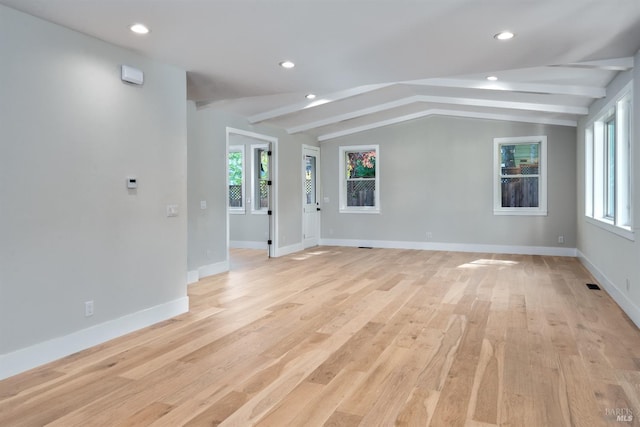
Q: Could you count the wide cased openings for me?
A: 1